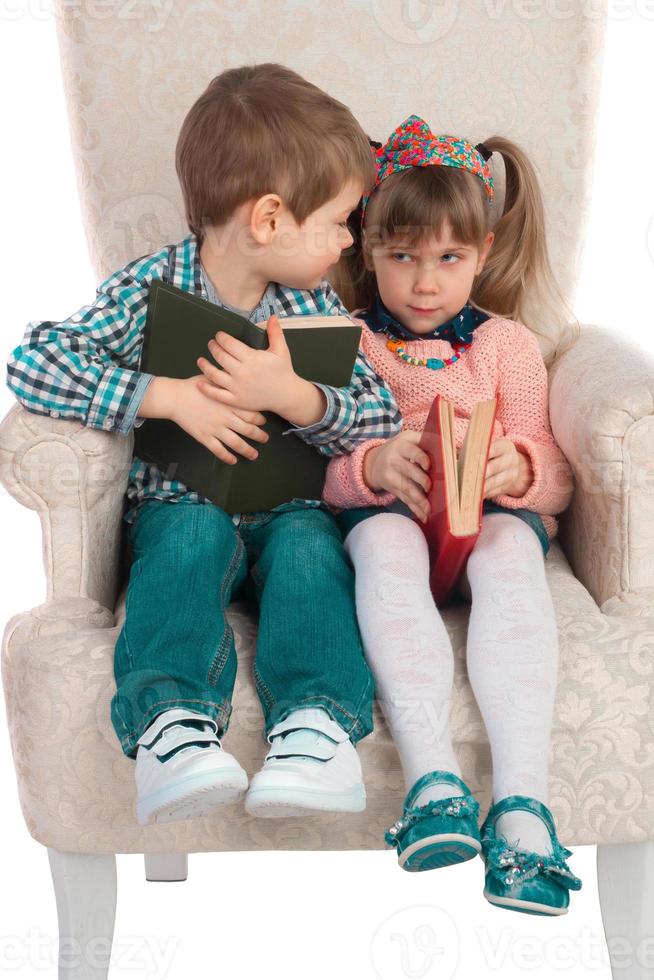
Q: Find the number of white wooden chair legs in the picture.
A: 3